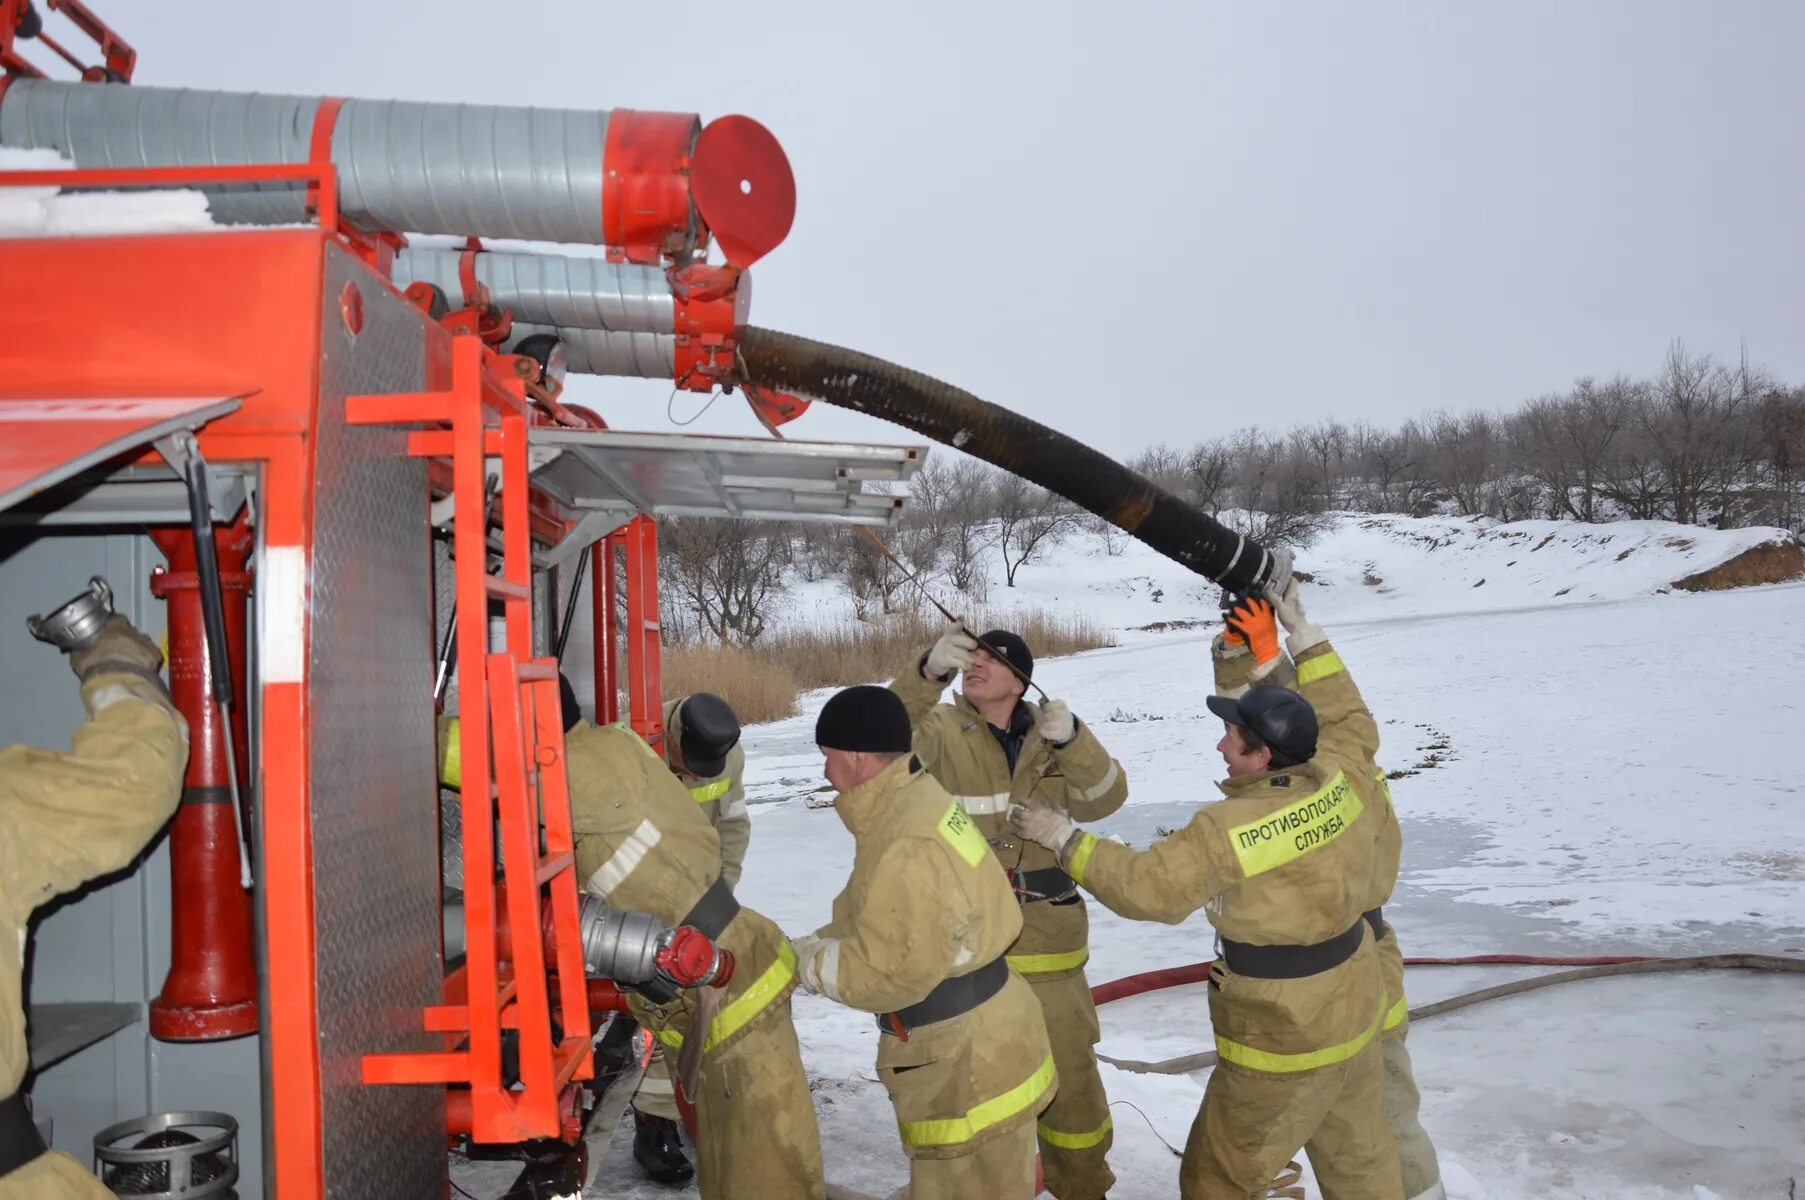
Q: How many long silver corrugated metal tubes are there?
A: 3